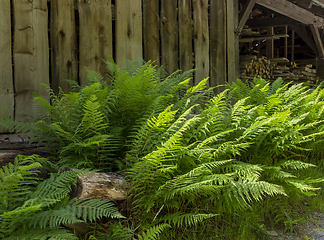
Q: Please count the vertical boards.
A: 11